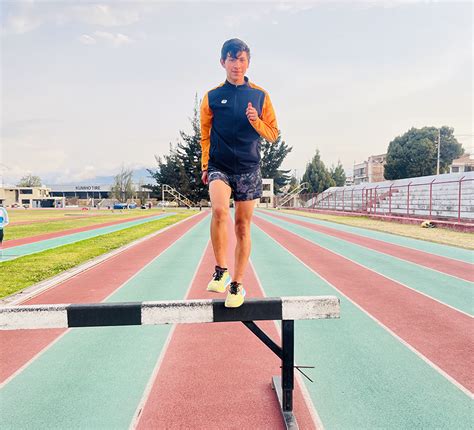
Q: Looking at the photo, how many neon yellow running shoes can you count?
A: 2